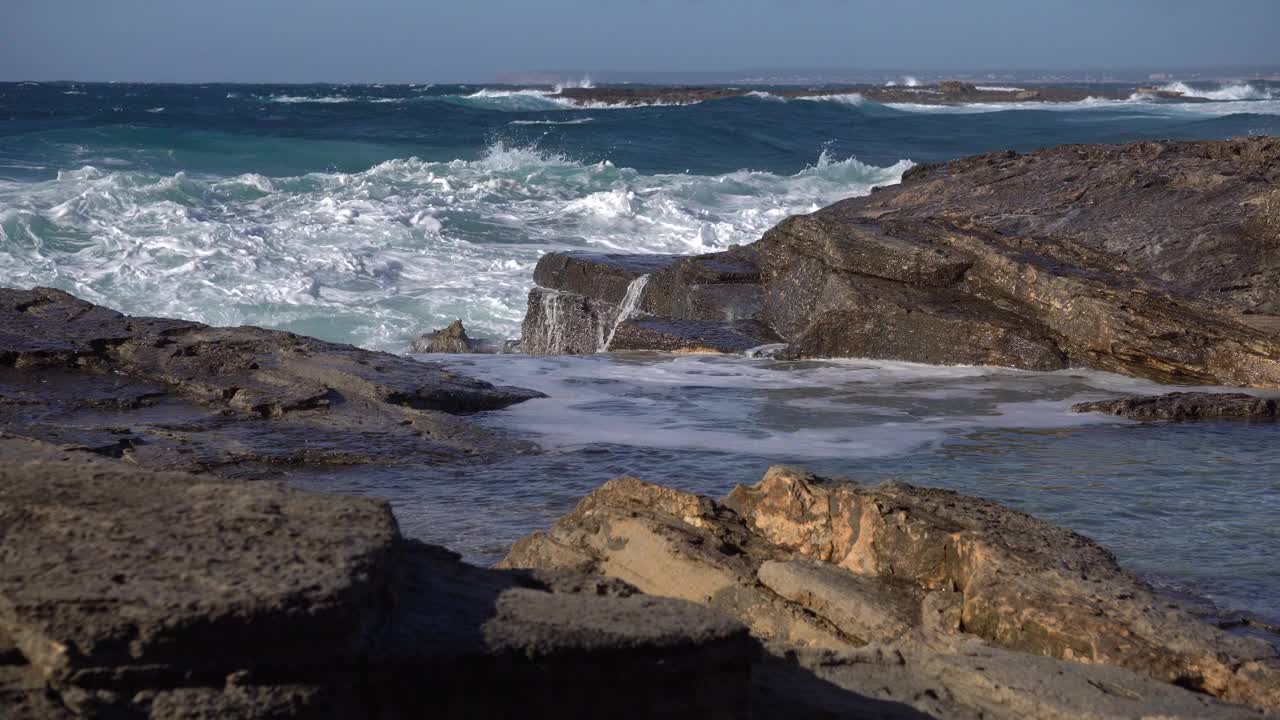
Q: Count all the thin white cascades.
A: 2